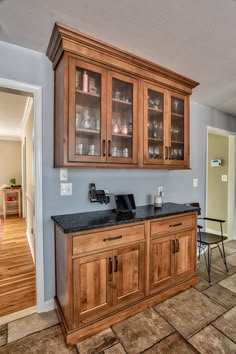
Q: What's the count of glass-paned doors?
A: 4